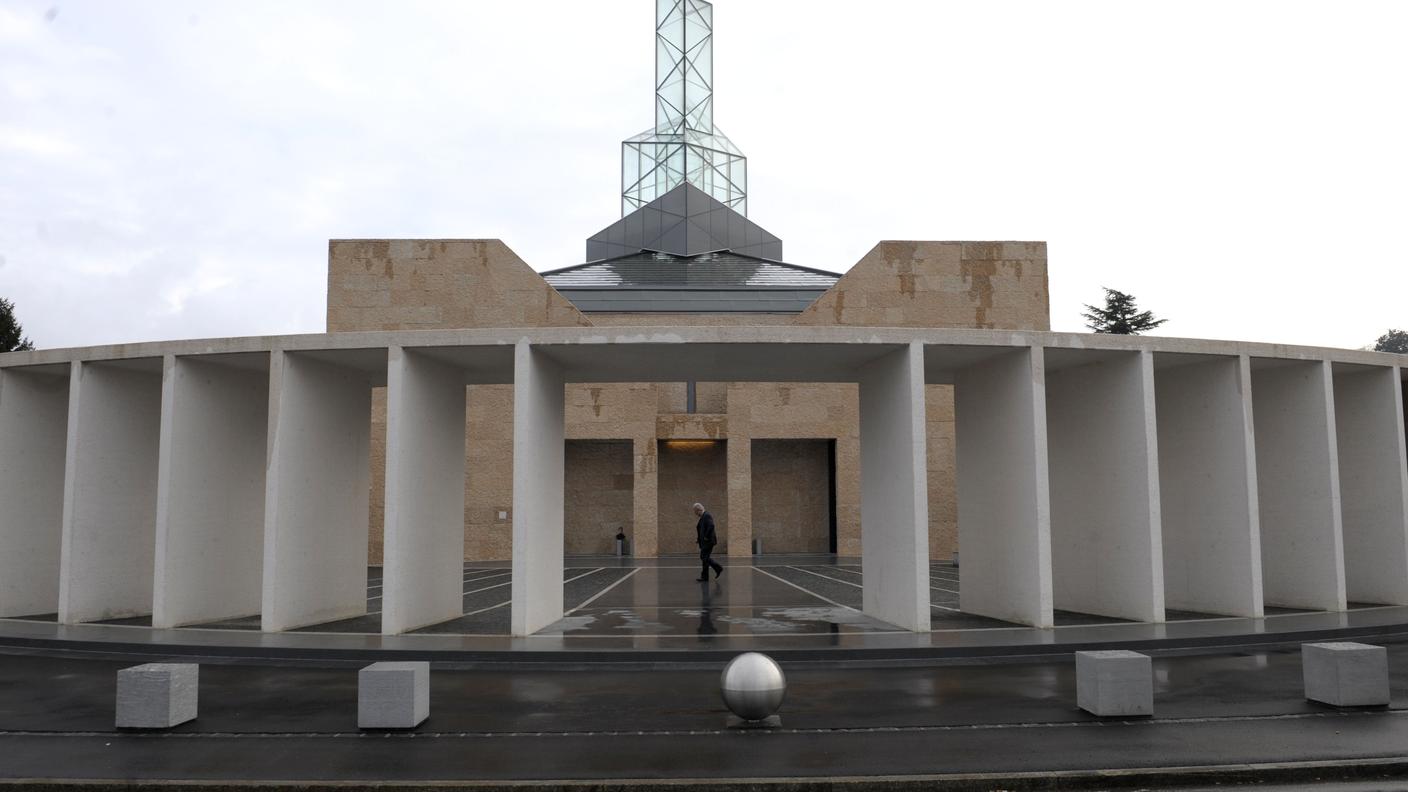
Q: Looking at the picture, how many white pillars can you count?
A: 12